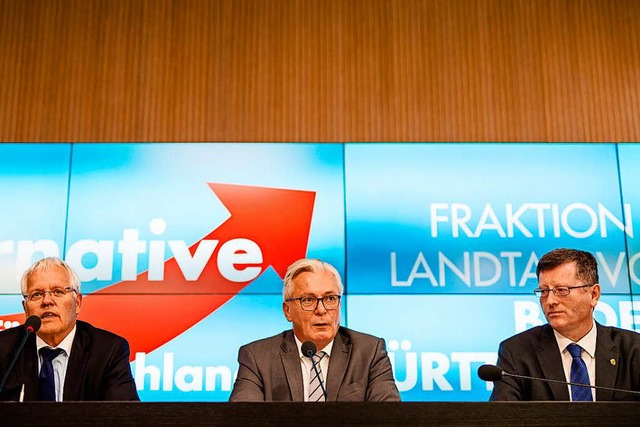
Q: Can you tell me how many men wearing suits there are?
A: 3